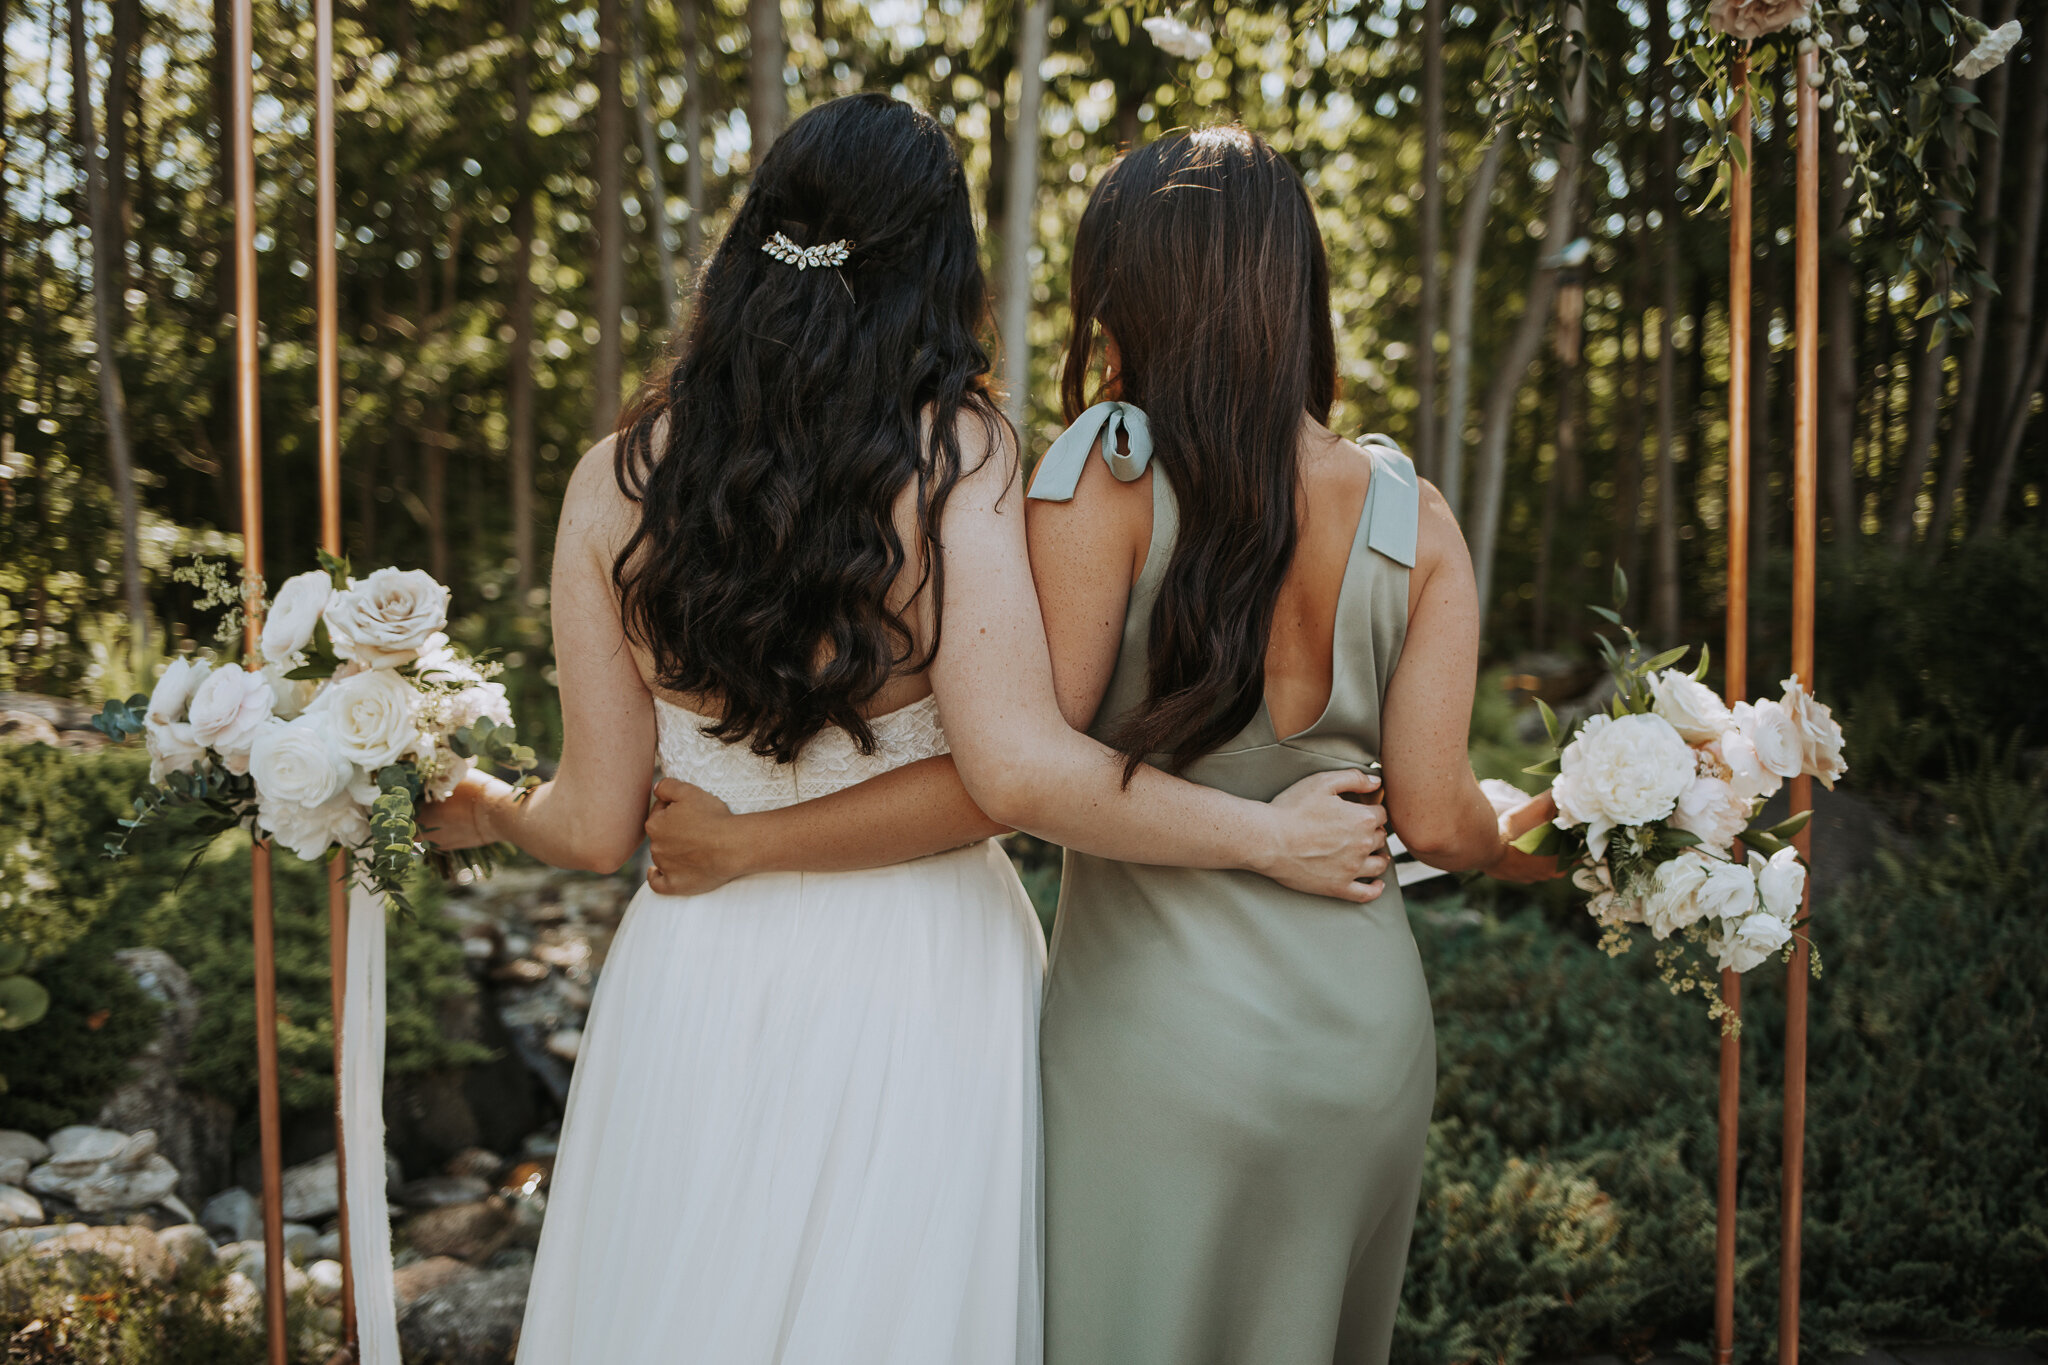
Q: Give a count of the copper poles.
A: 4